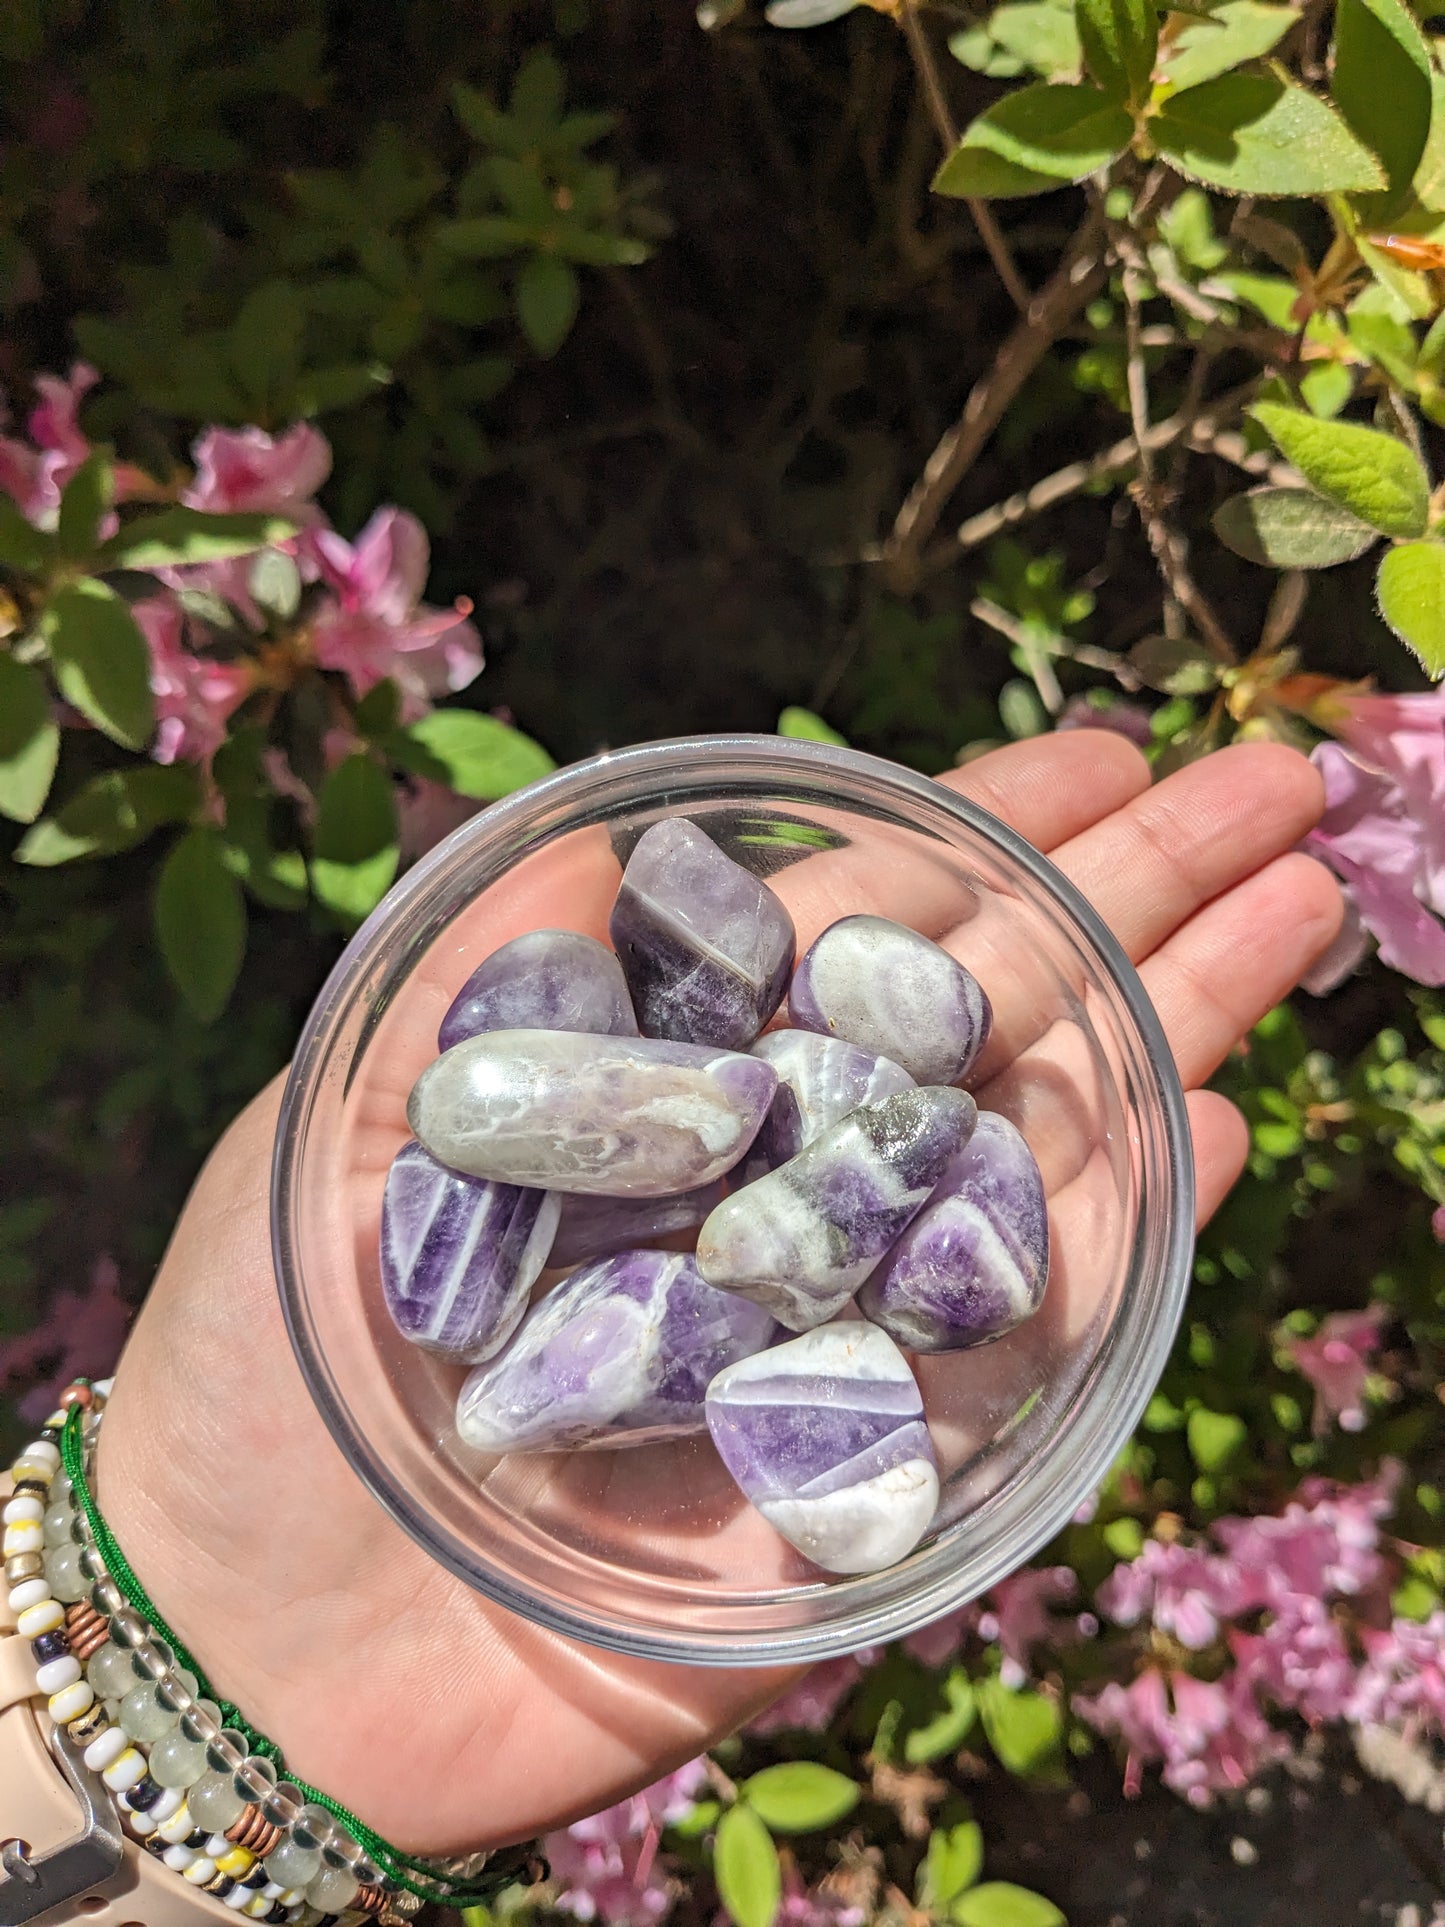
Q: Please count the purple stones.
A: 11